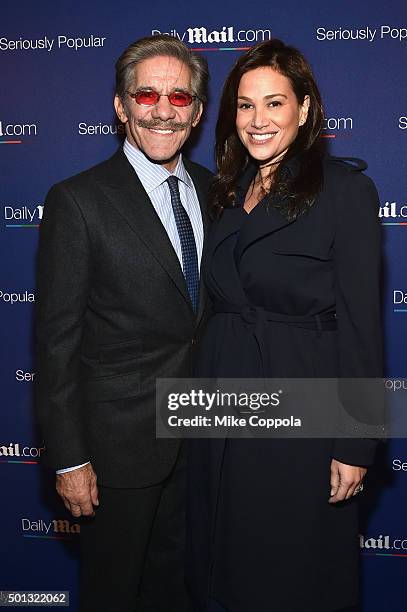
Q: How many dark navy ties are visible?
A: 1